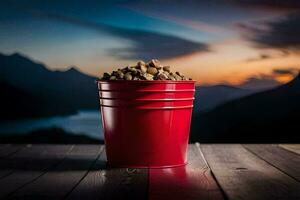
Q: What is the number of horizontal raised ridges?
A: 3